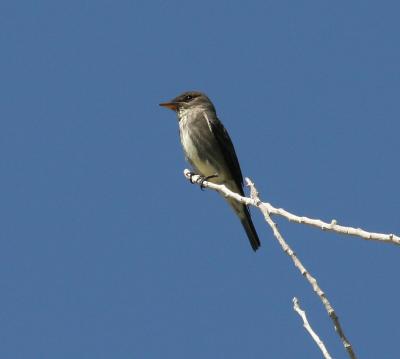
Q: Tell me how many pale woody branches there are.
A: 3